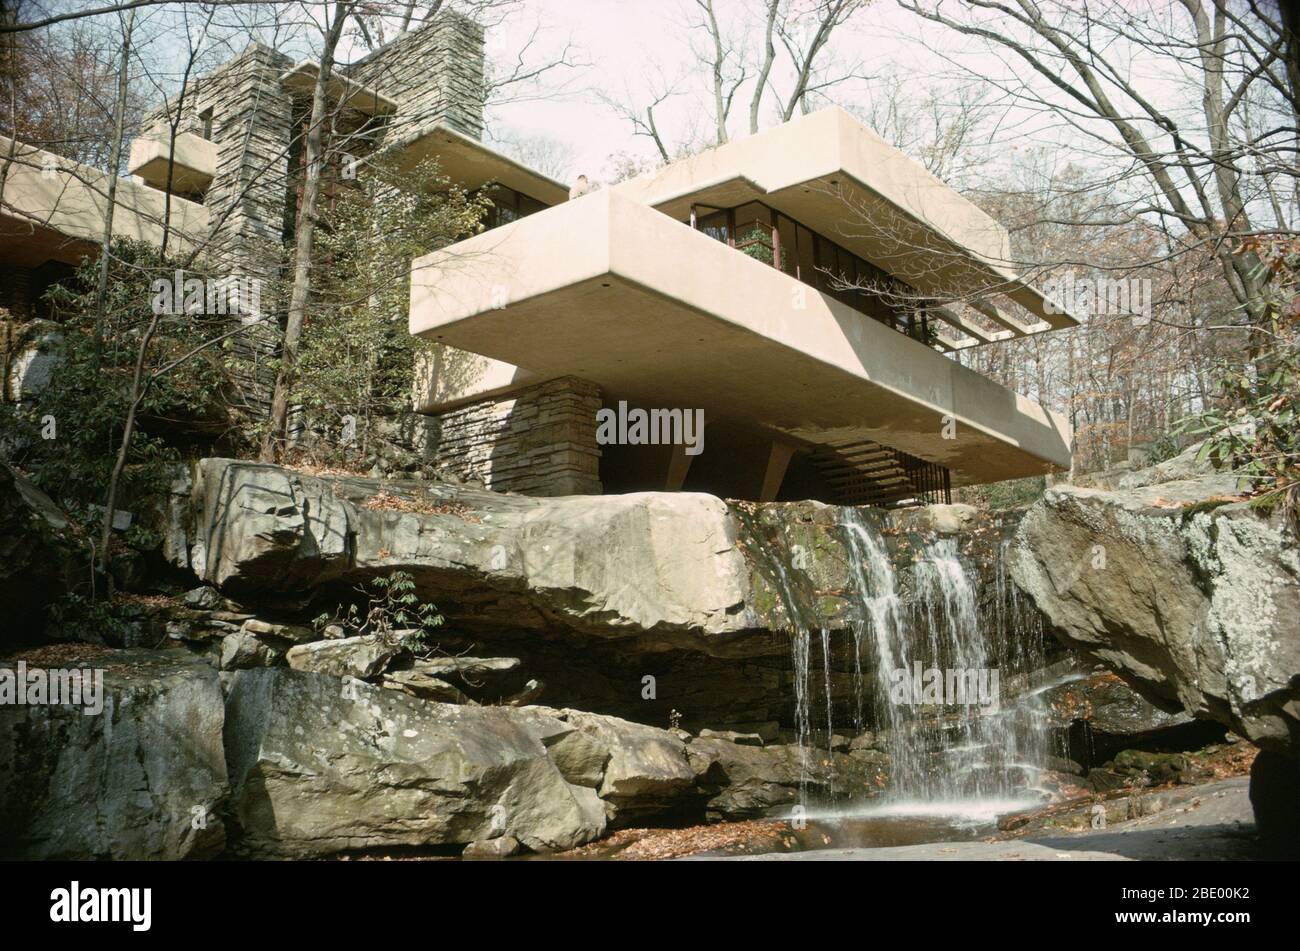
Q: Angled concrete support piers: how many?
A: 2